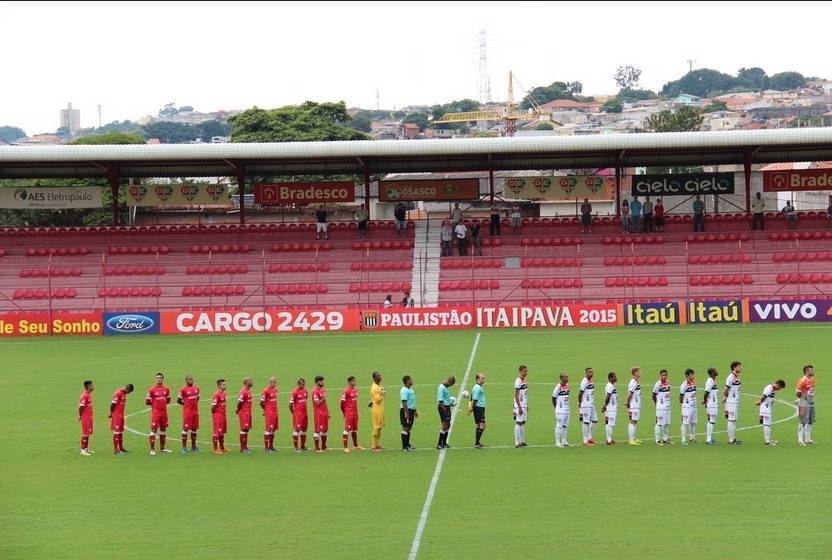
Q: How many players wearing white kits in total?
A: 10